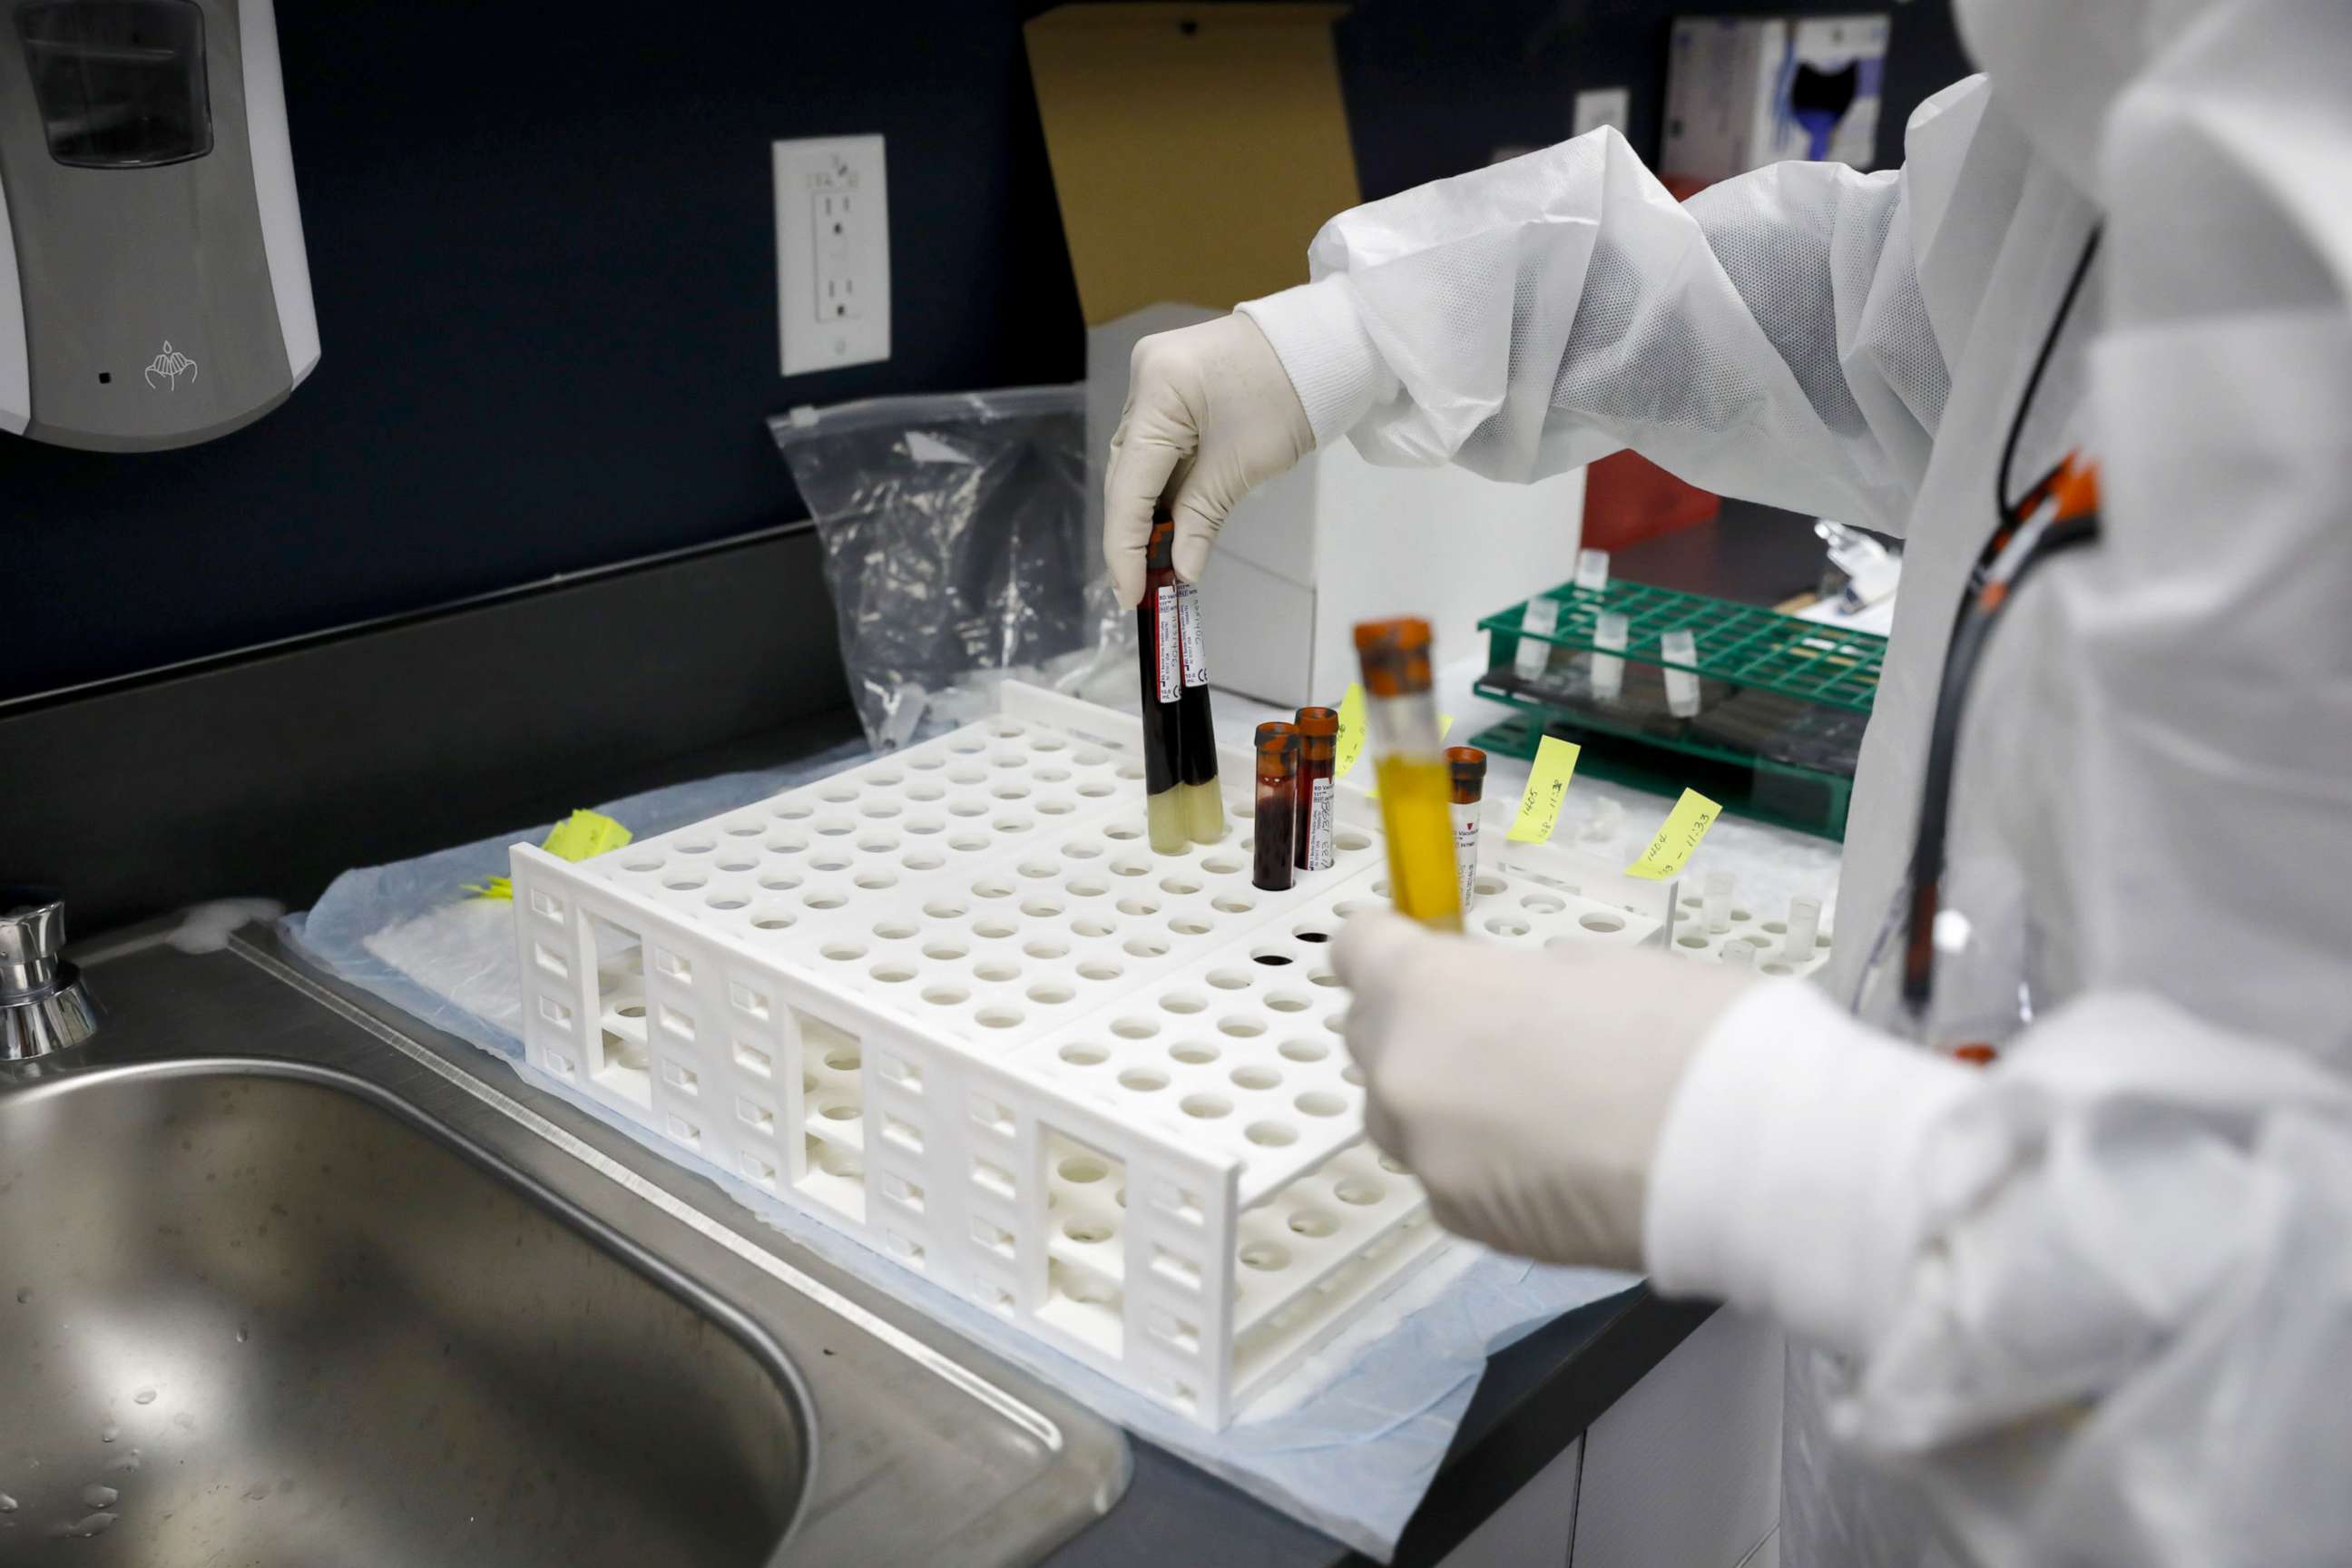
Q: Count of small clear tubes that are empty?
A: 7